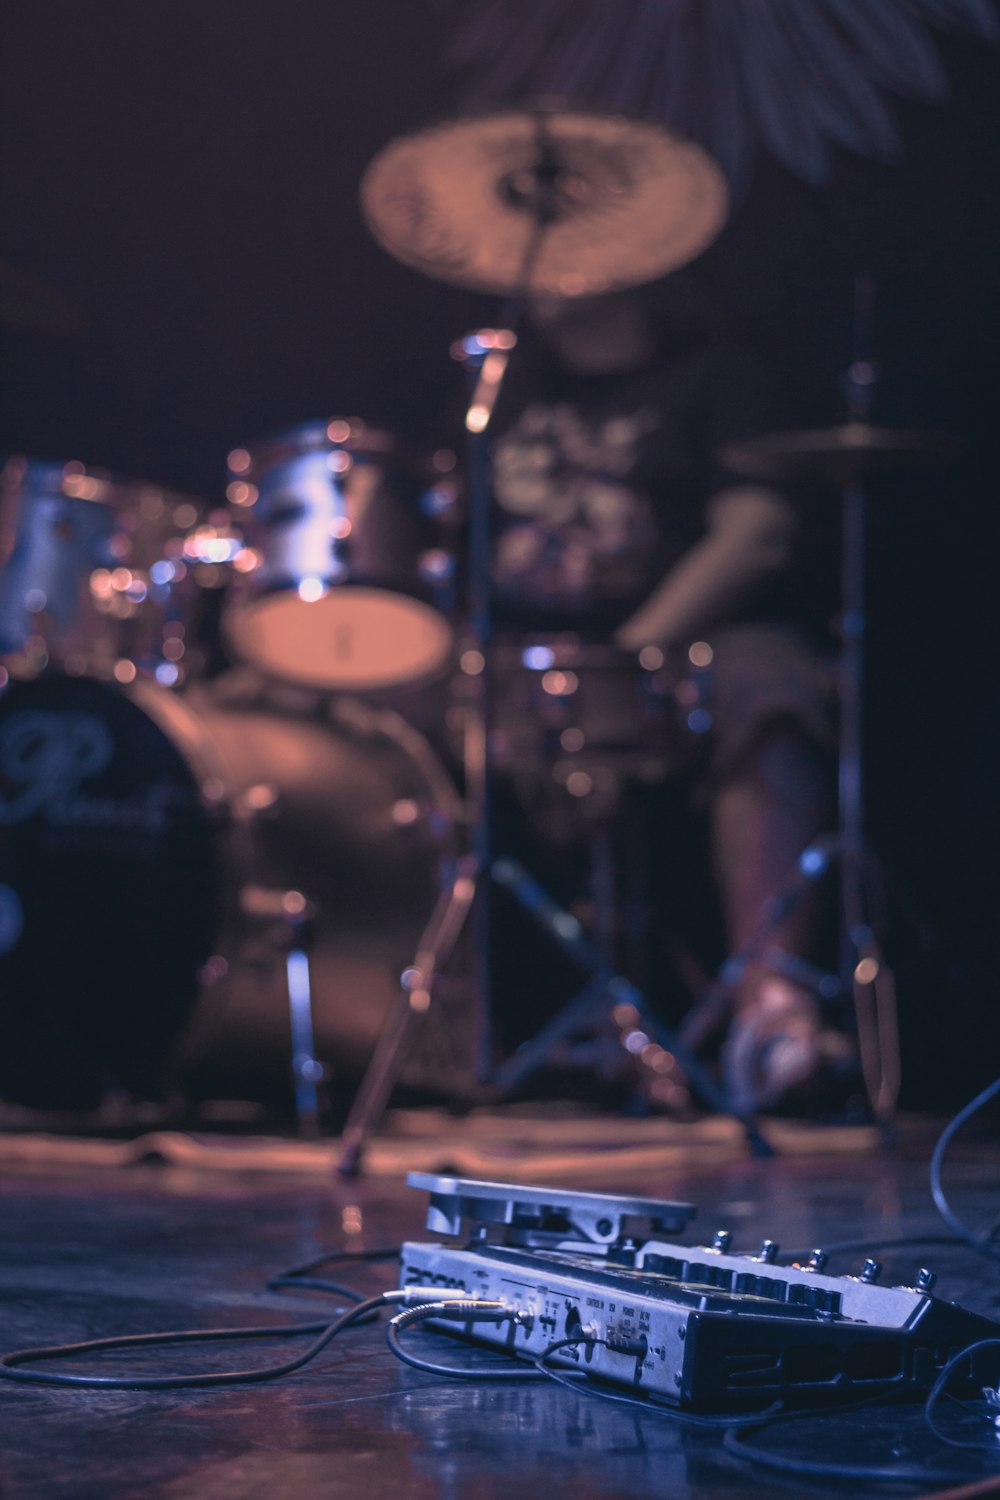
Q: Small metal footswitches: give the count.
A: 5